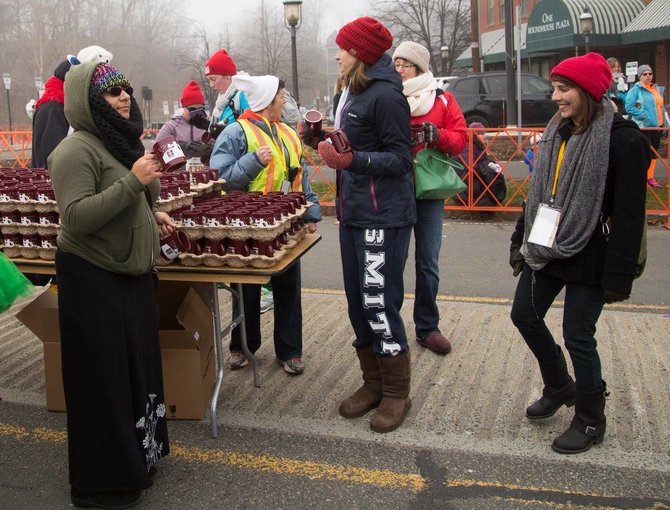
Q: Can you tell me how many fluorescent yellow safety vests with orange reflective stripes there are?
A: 1